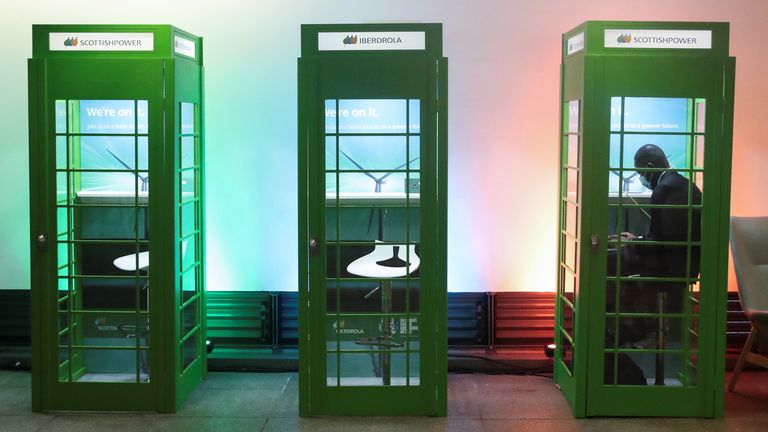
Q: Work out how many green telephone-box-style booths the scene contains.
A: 3